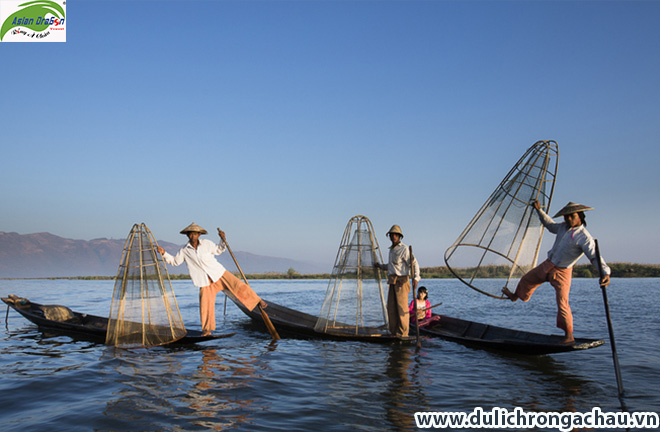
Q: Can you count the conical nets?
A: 3